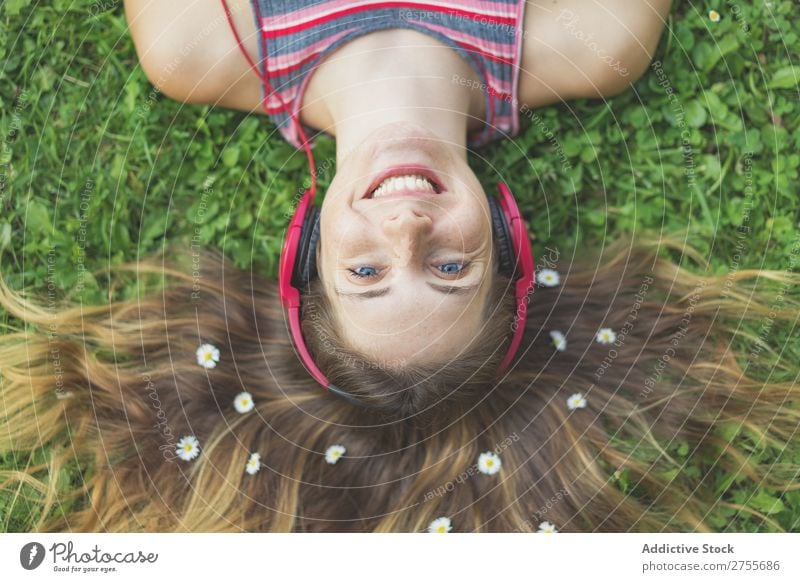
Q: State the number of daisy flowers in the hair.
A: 12